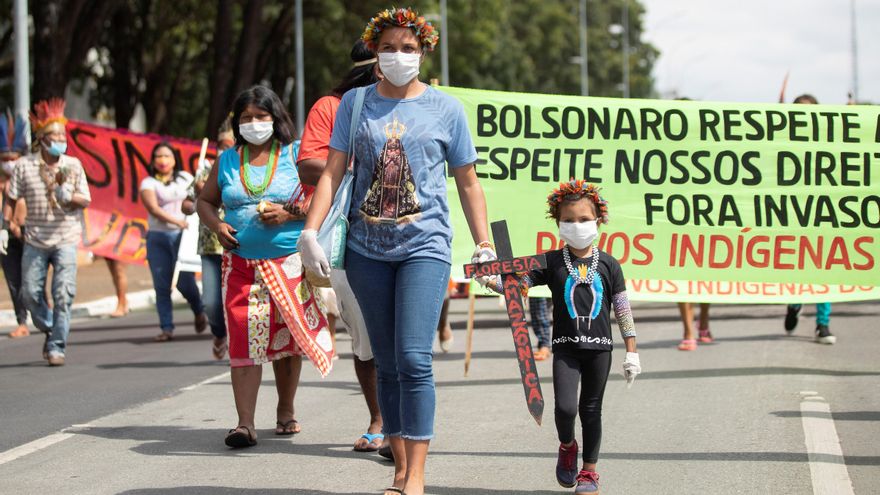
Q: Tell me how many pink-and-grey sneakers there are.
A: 2